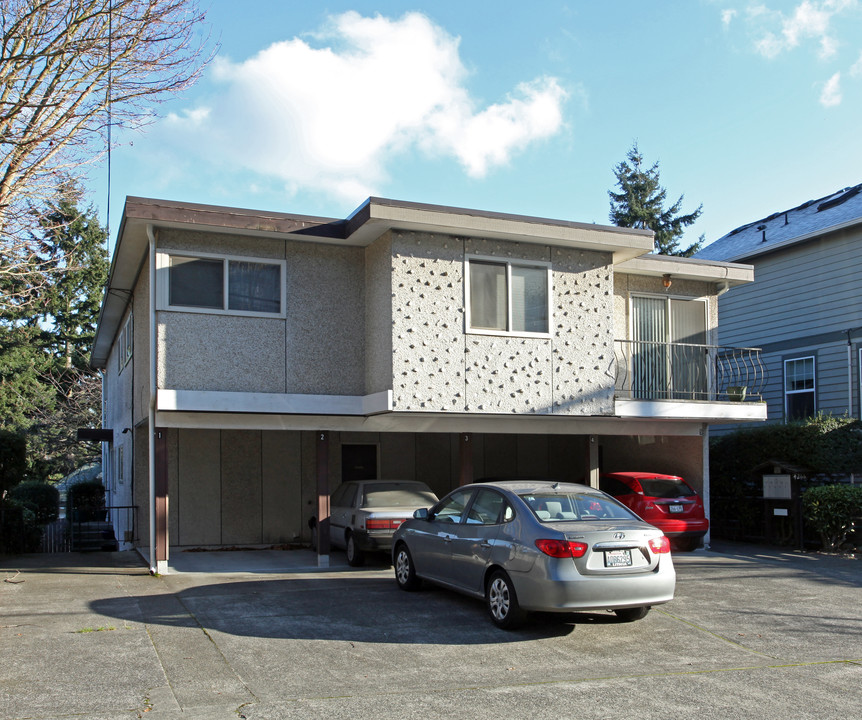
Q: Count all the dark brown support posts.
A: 3